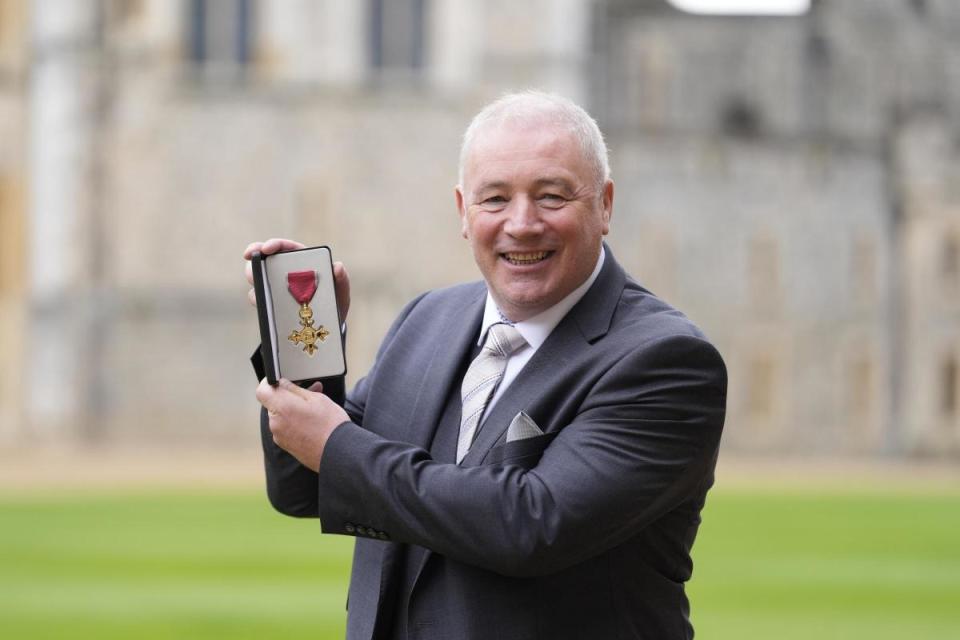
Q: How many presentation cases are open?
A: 1